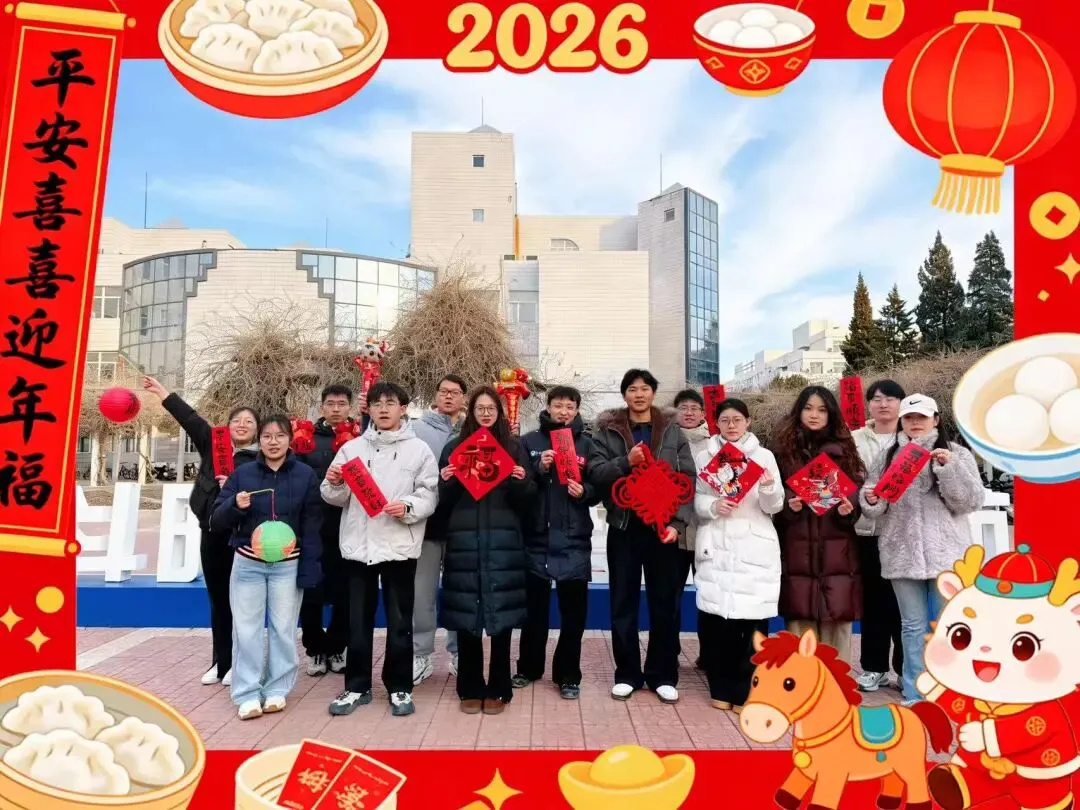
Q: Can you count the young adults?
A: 13